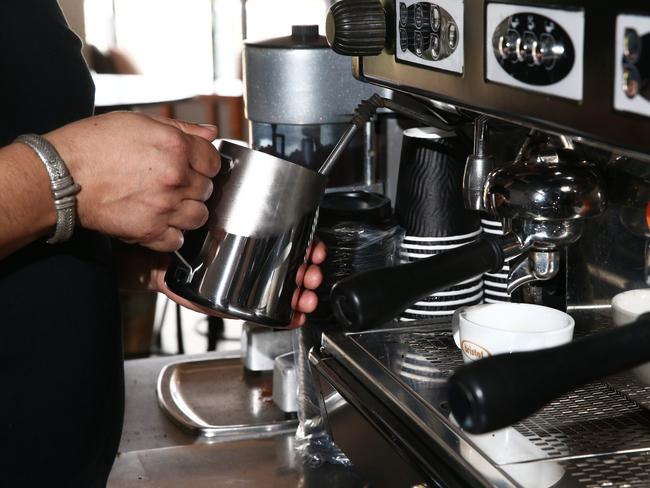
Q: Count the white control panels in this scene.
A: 3